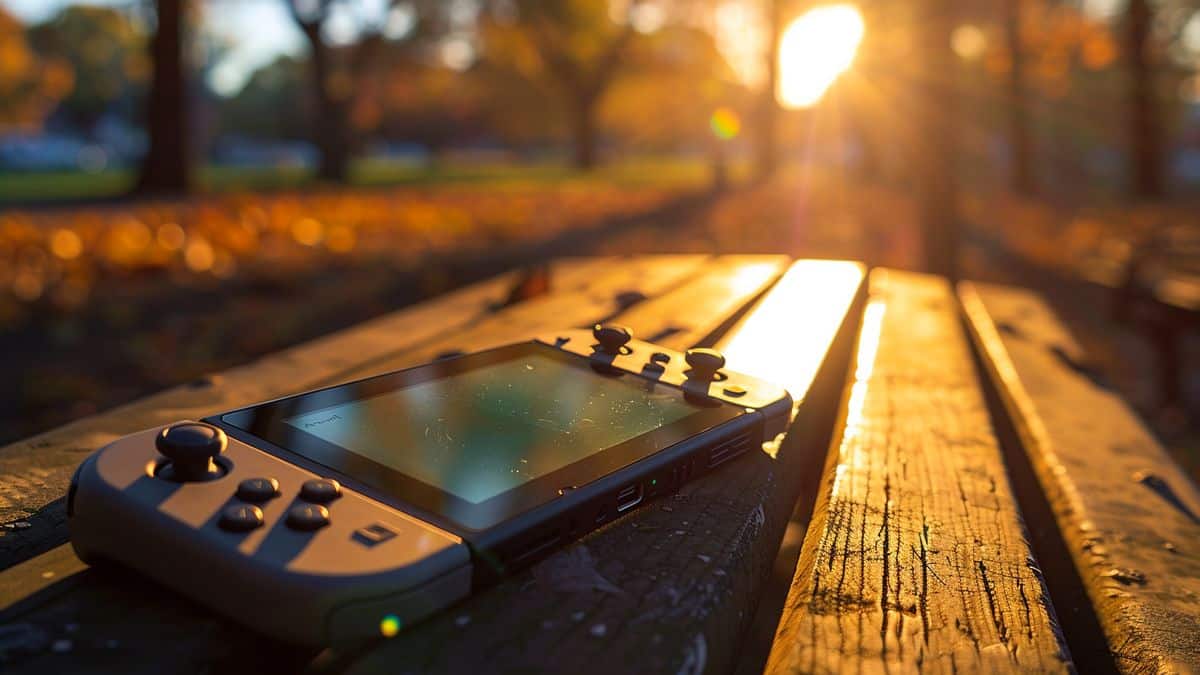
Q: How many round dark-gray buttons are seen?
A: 4